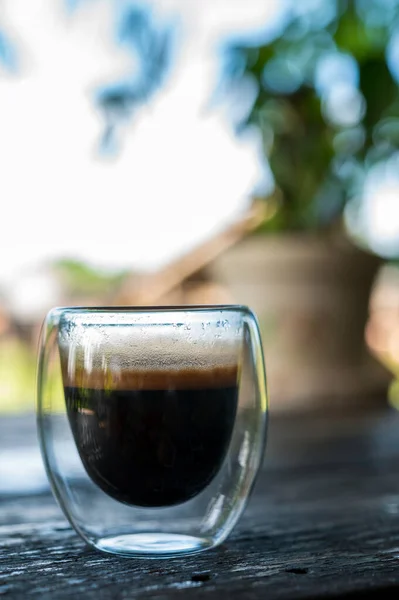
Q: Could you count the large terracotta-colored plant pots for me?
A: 1